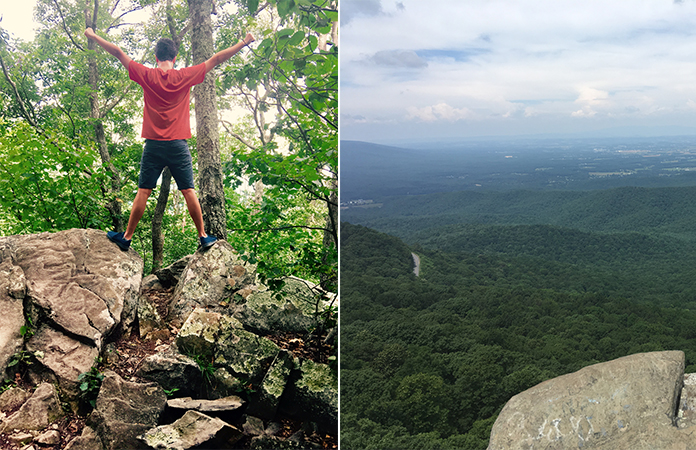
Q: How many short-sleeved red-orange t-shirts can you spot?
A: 1